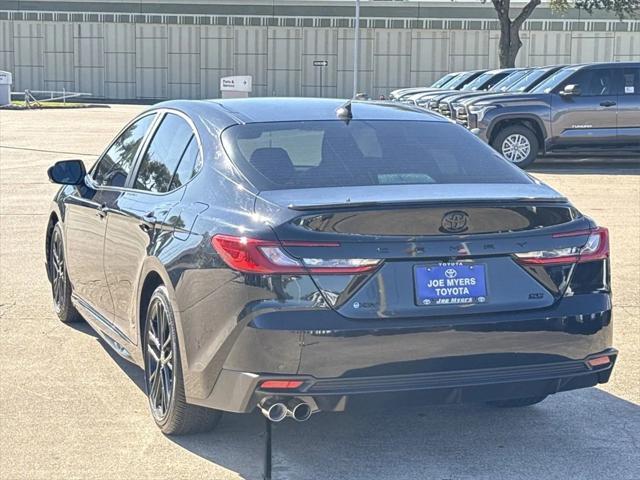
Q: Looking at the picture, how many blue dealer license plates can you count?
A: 1